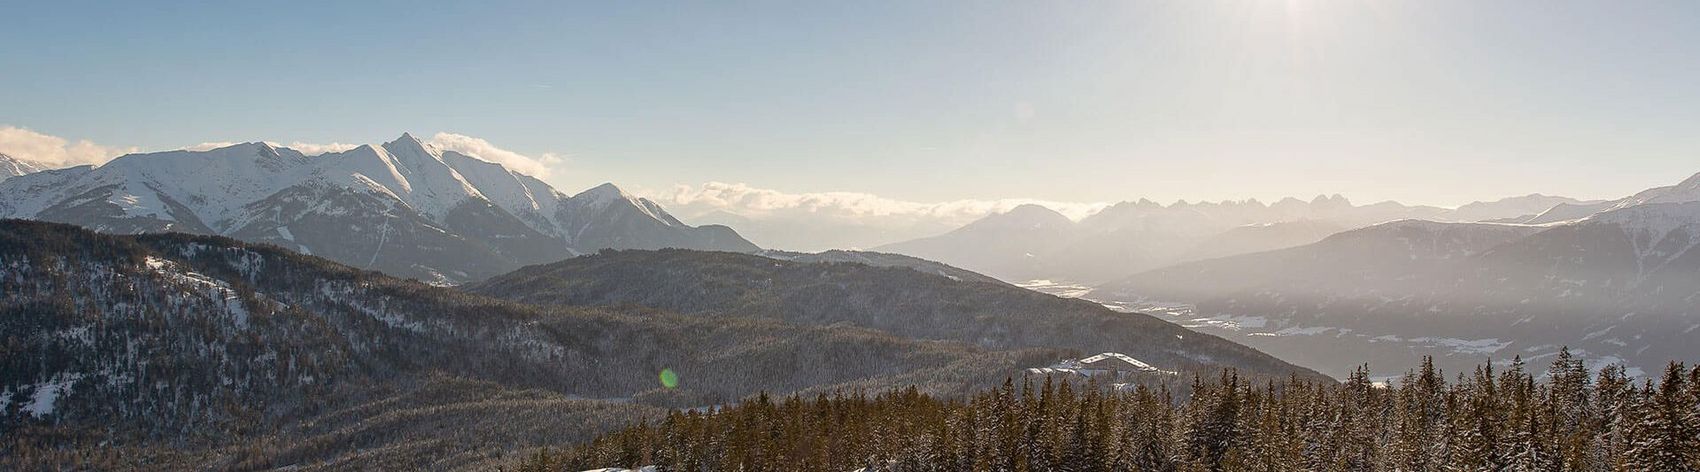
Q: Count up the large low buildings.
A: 1